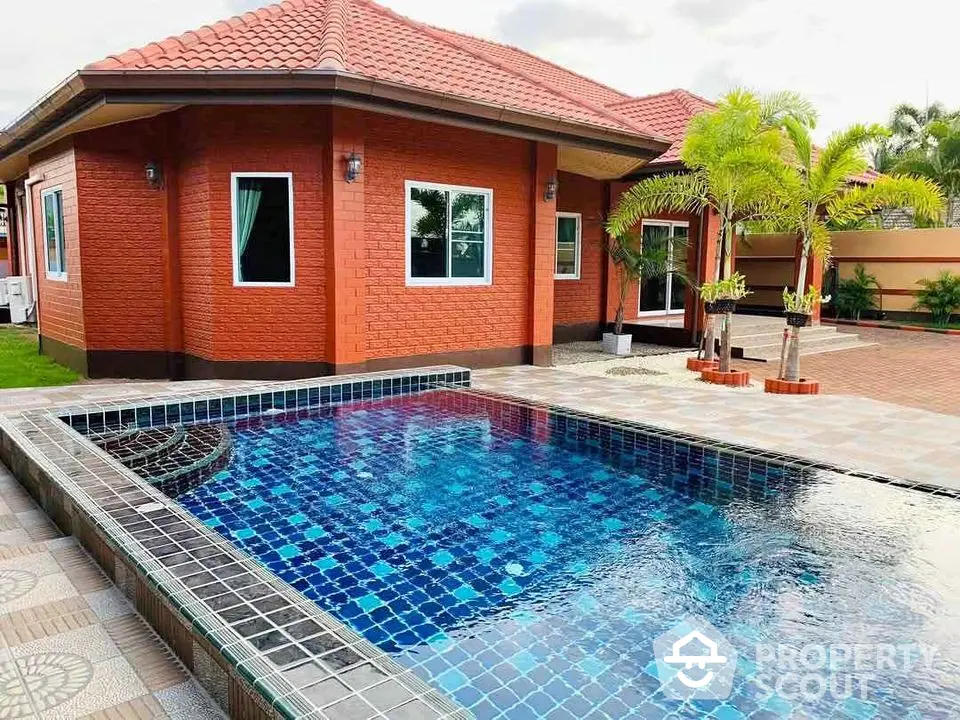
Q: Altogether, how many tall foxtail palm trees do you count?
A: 3